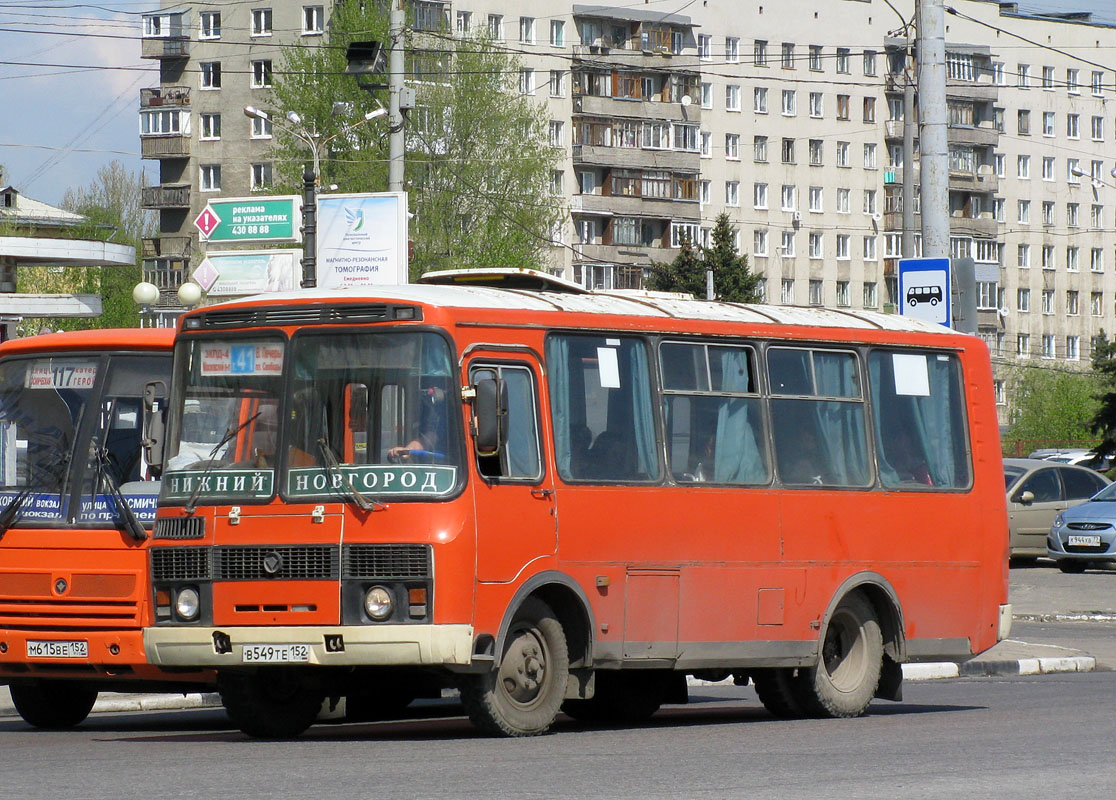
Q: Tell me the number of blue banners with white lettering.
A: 2